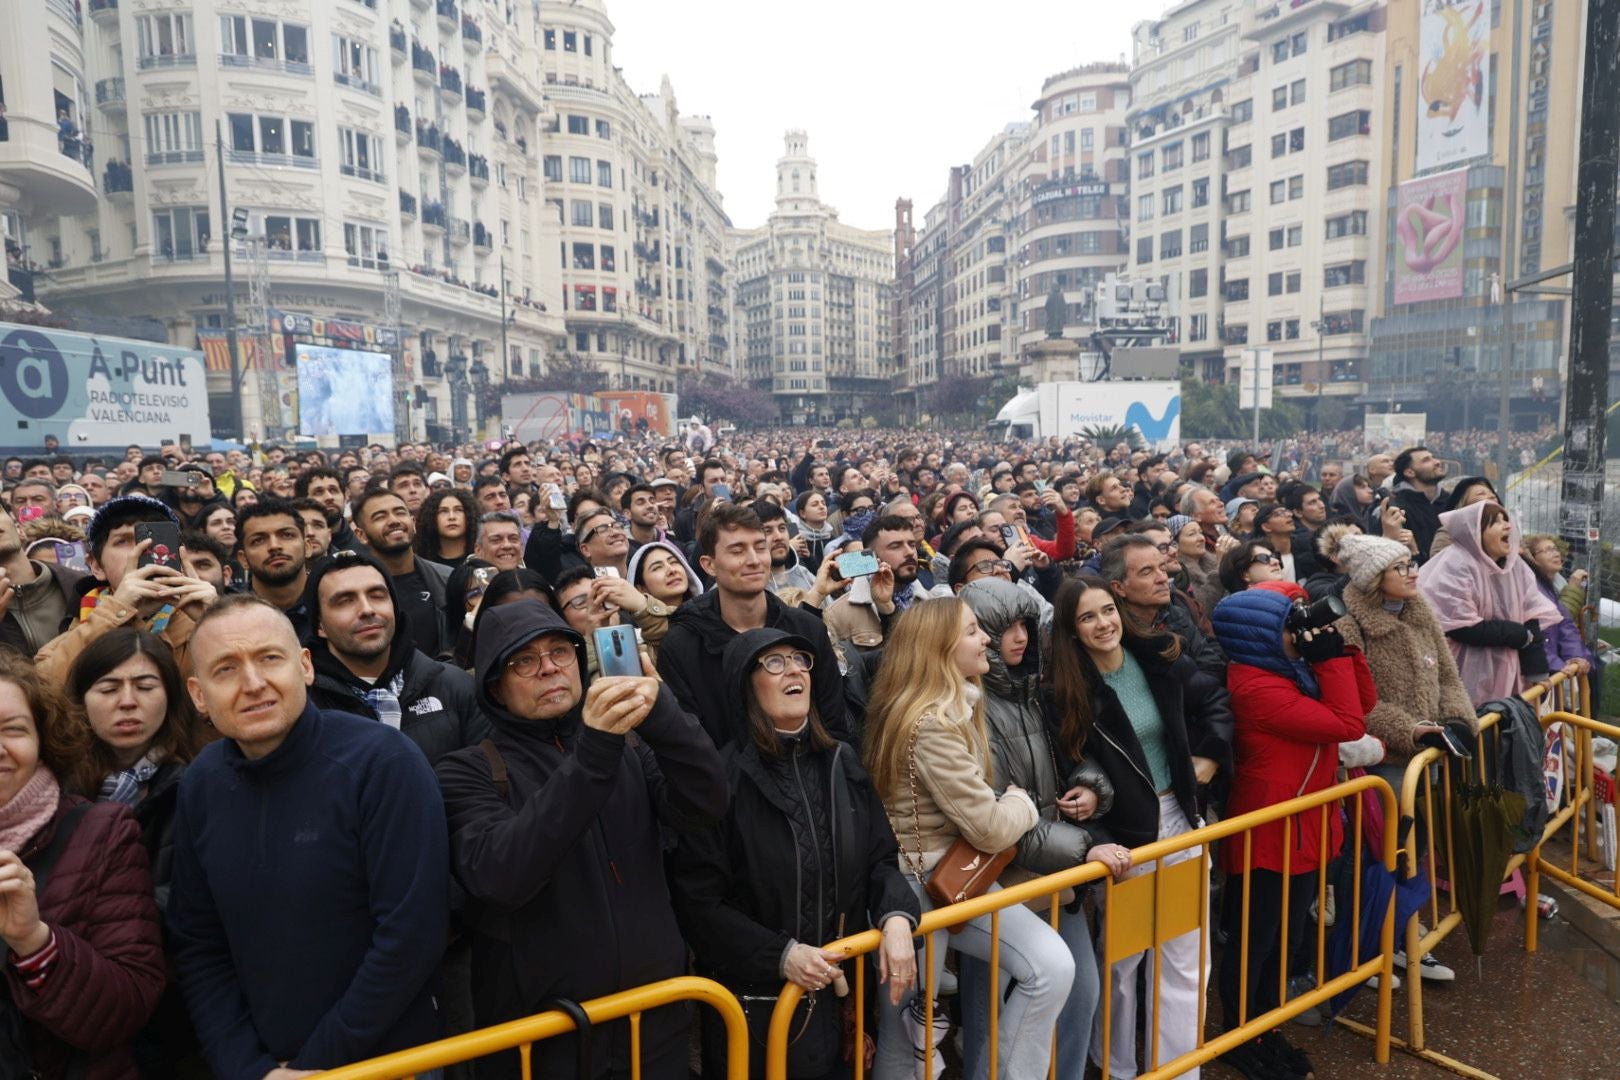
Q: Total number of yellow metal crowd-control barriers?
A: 4